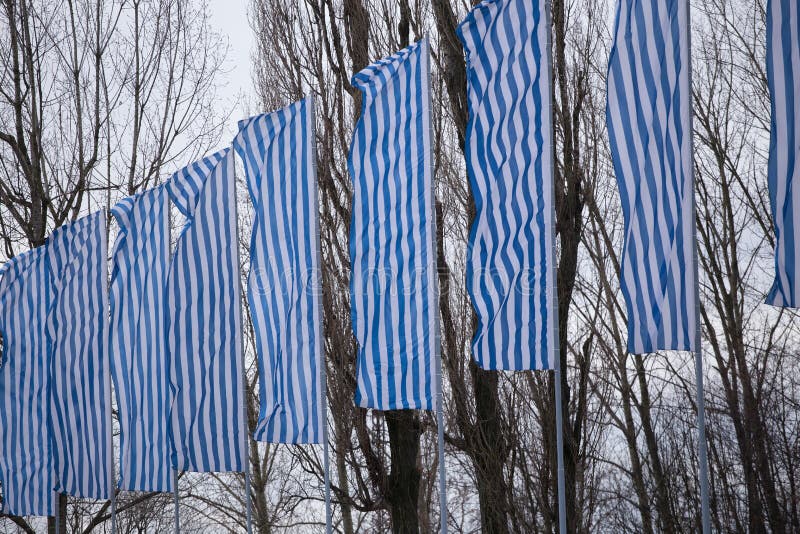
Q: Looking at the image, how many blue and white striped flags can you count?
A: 9